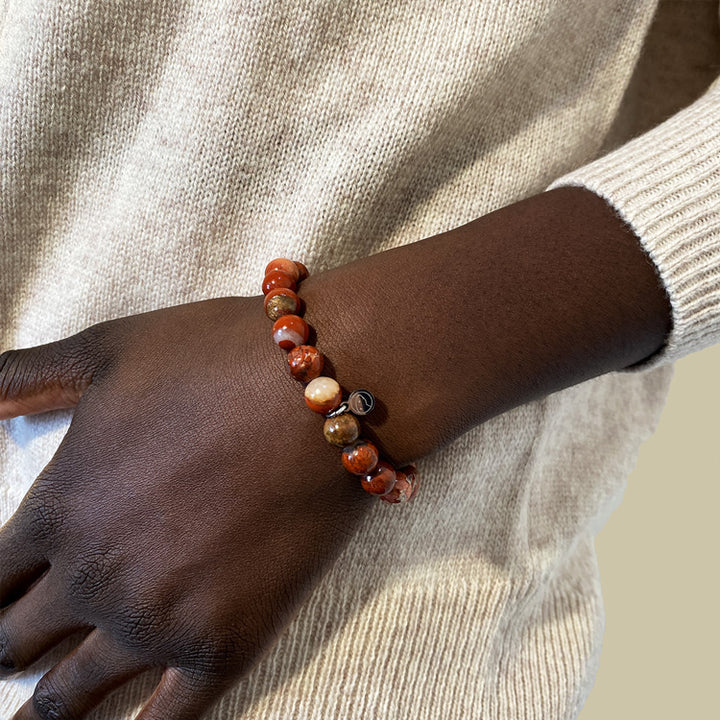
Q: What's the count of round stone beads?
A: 12